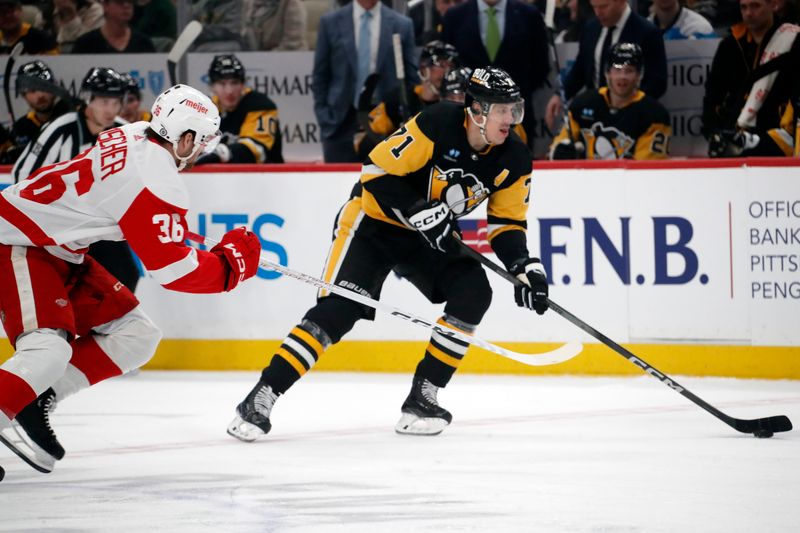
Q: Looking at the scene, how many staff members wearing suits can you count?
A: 3